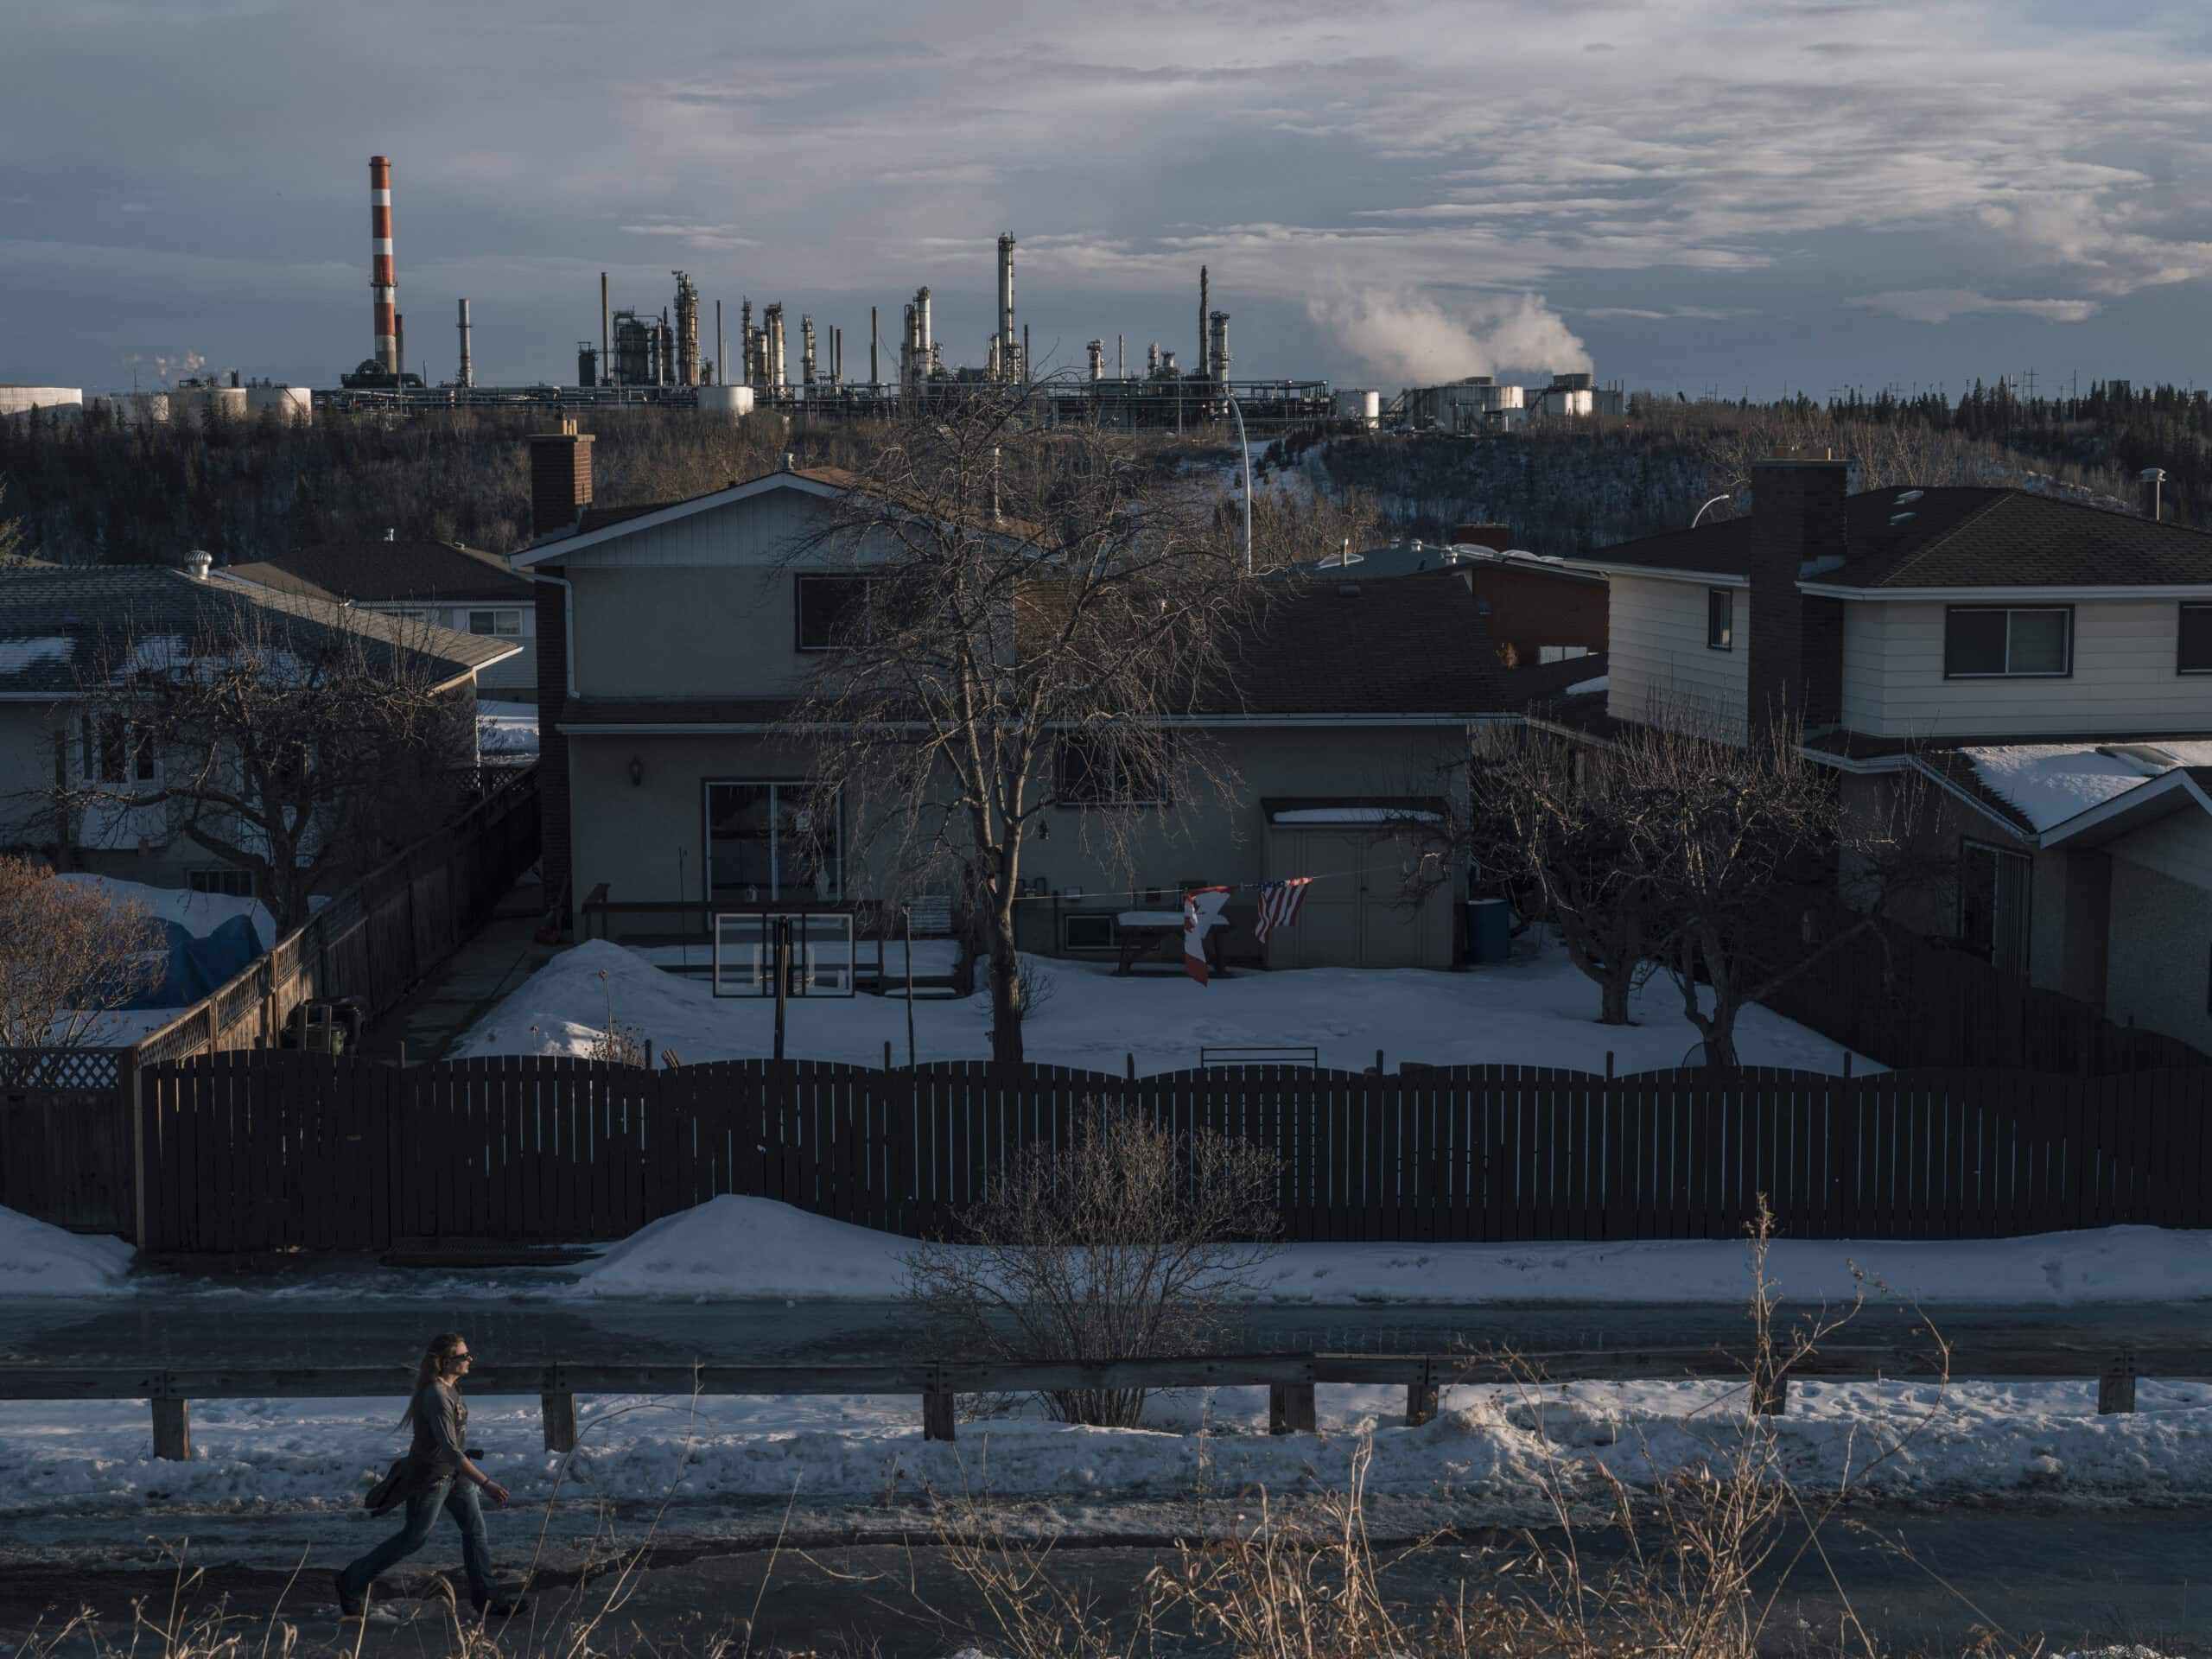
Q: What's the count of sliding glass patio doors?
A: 2